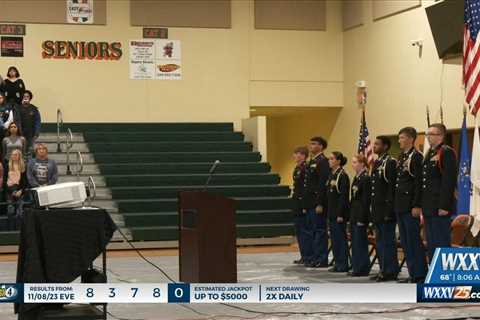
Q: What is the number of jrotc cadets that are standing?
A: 7